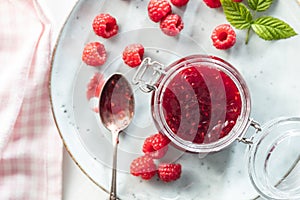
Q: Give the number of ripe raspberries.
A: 12